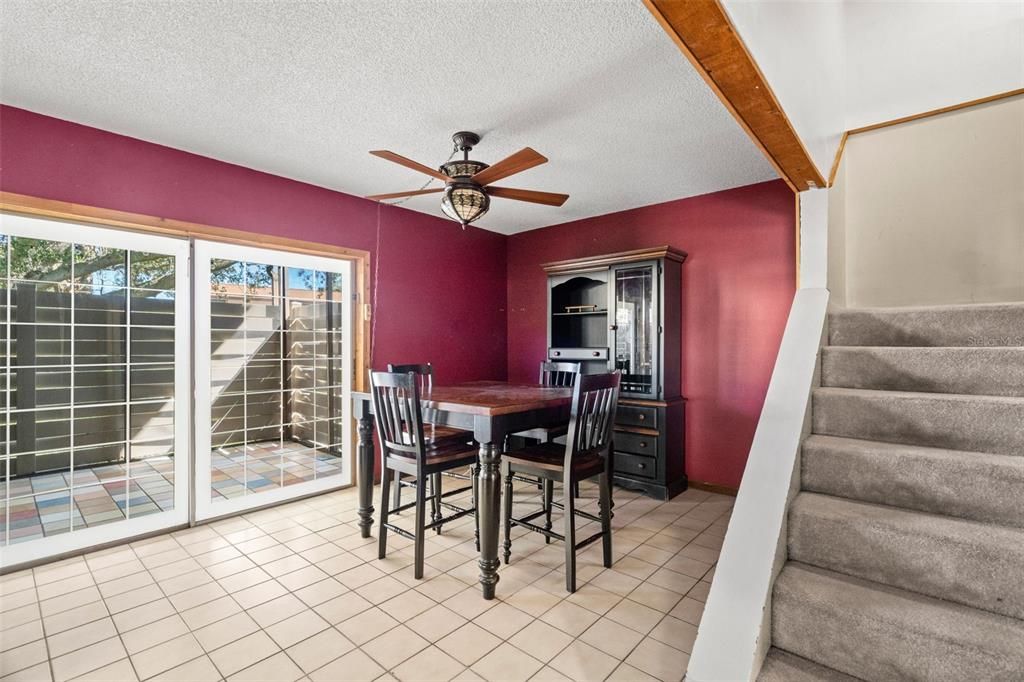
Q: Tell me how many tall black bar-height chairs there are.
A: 4